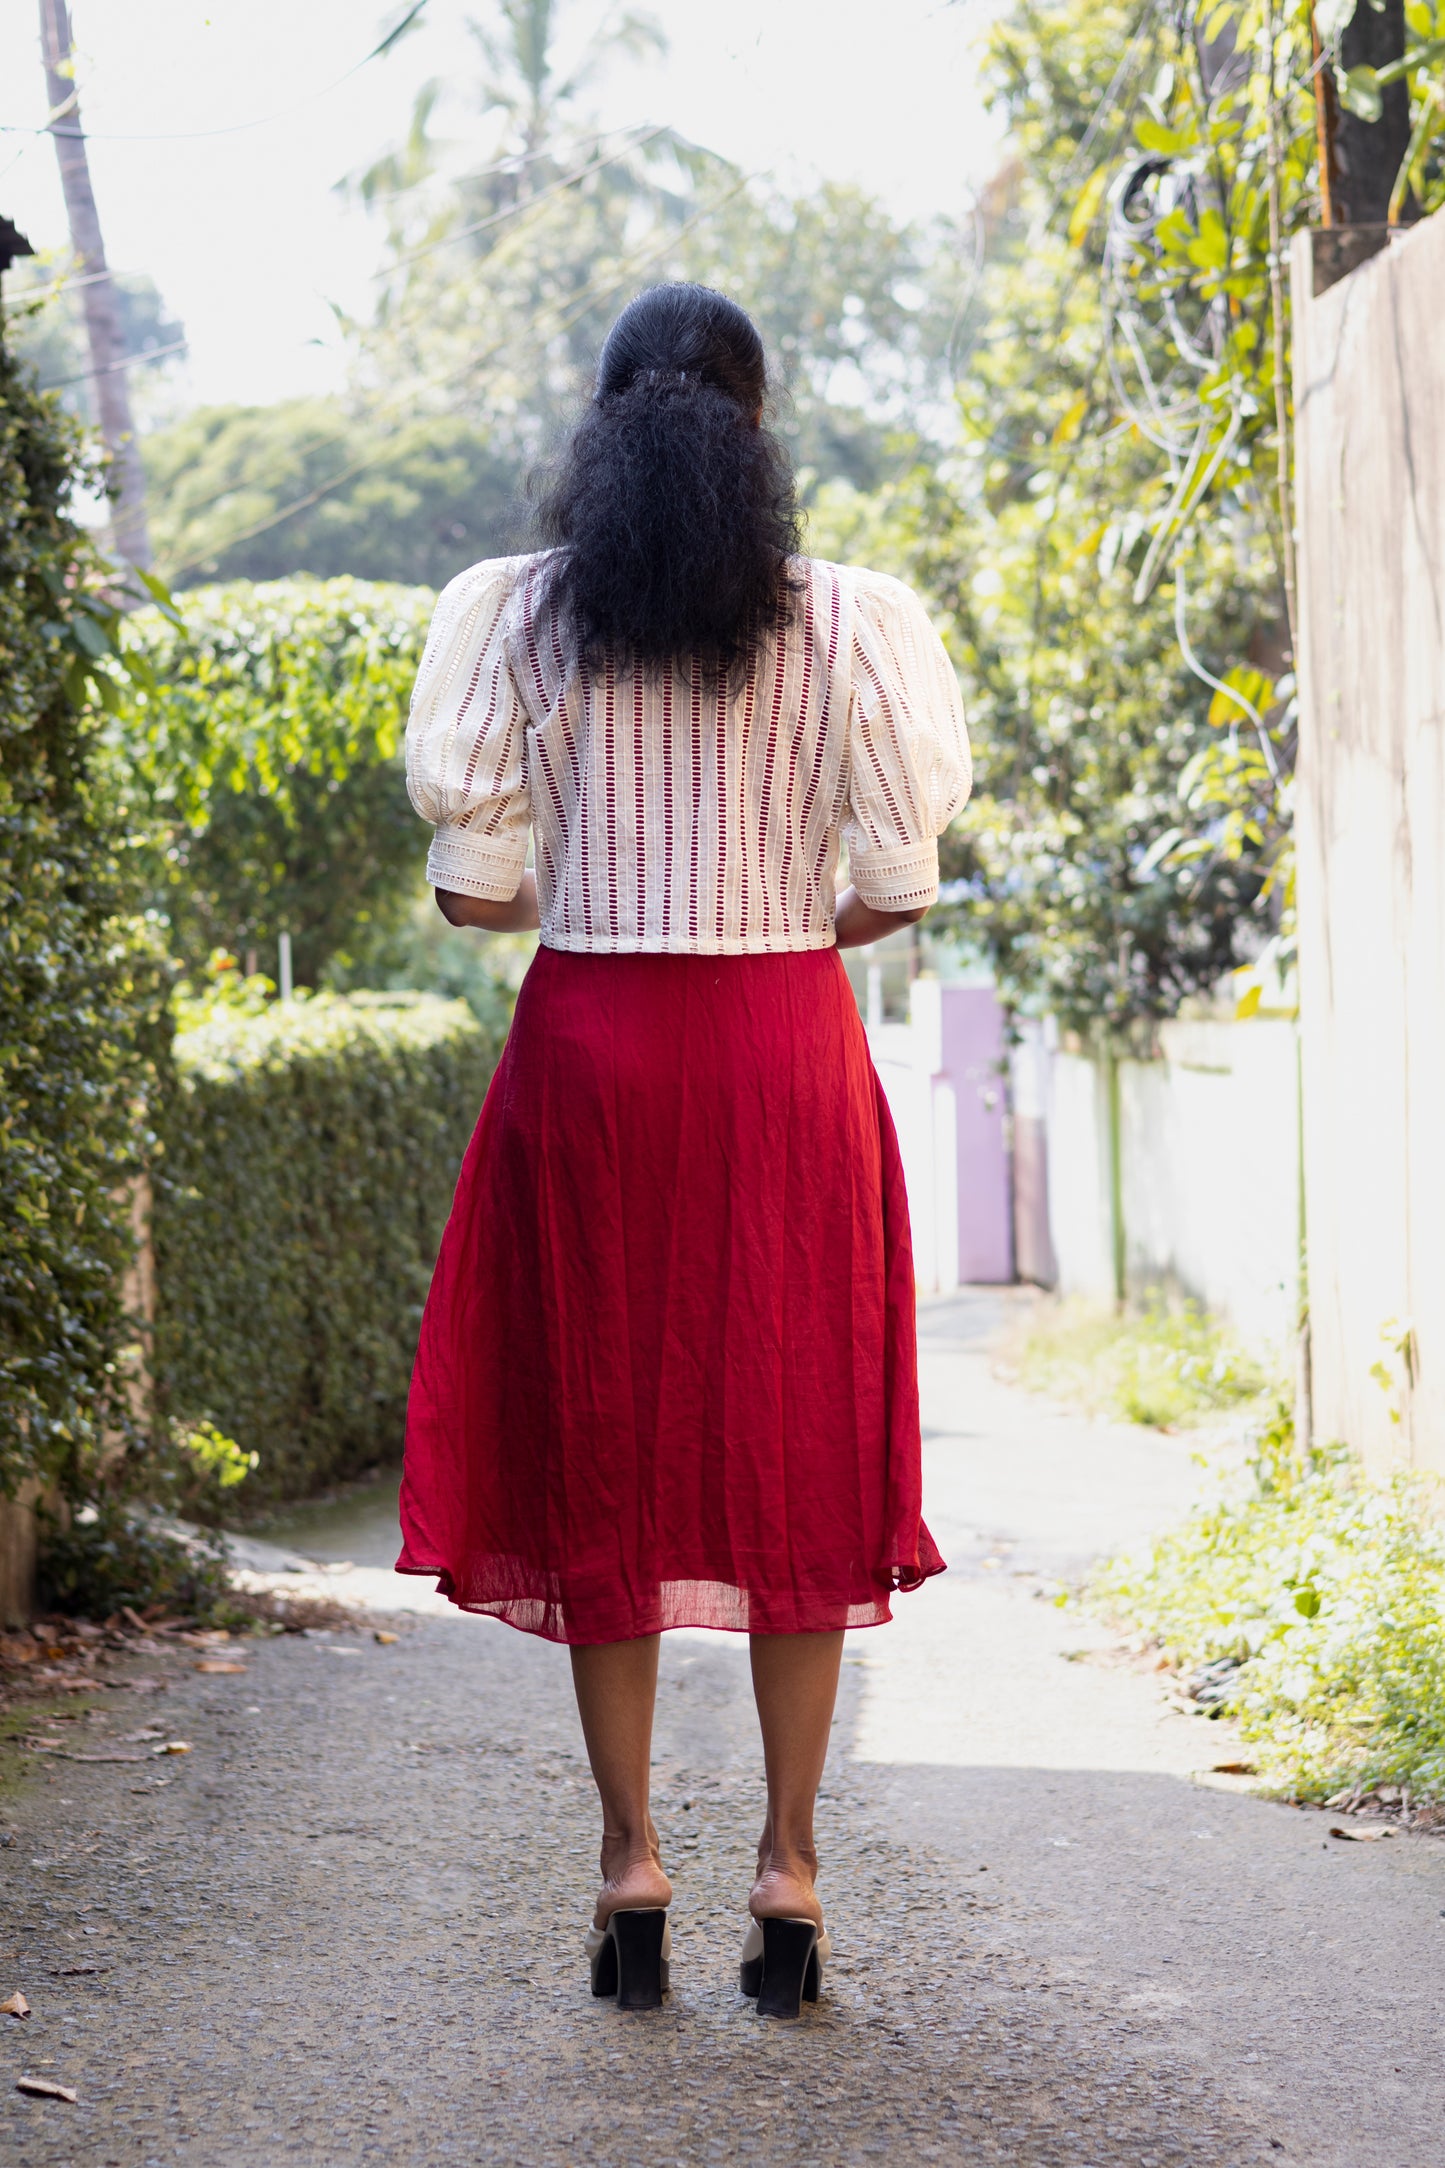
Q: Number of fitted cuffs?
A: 2